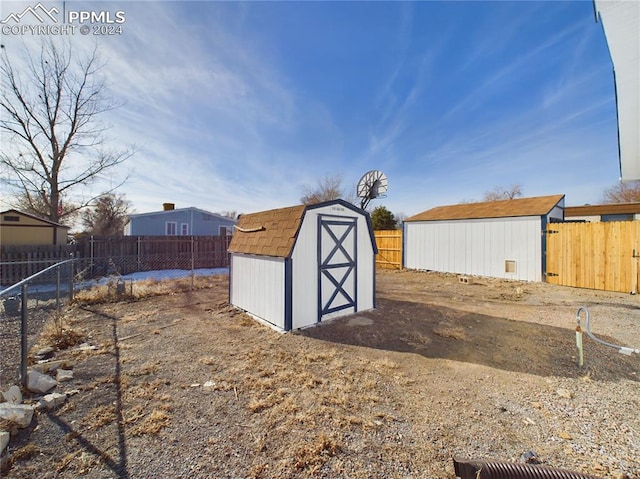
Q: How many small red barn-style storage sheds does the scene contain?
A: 0